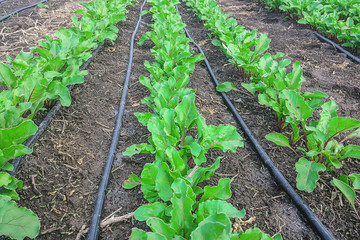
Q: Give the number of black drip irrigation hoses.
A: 5